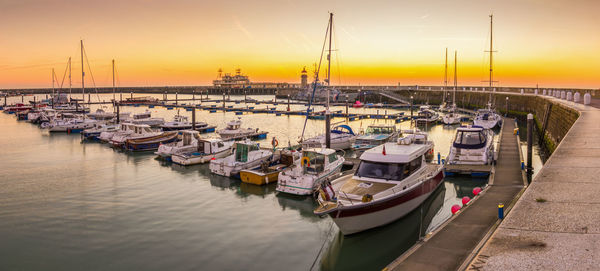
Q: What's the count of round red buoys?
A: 3